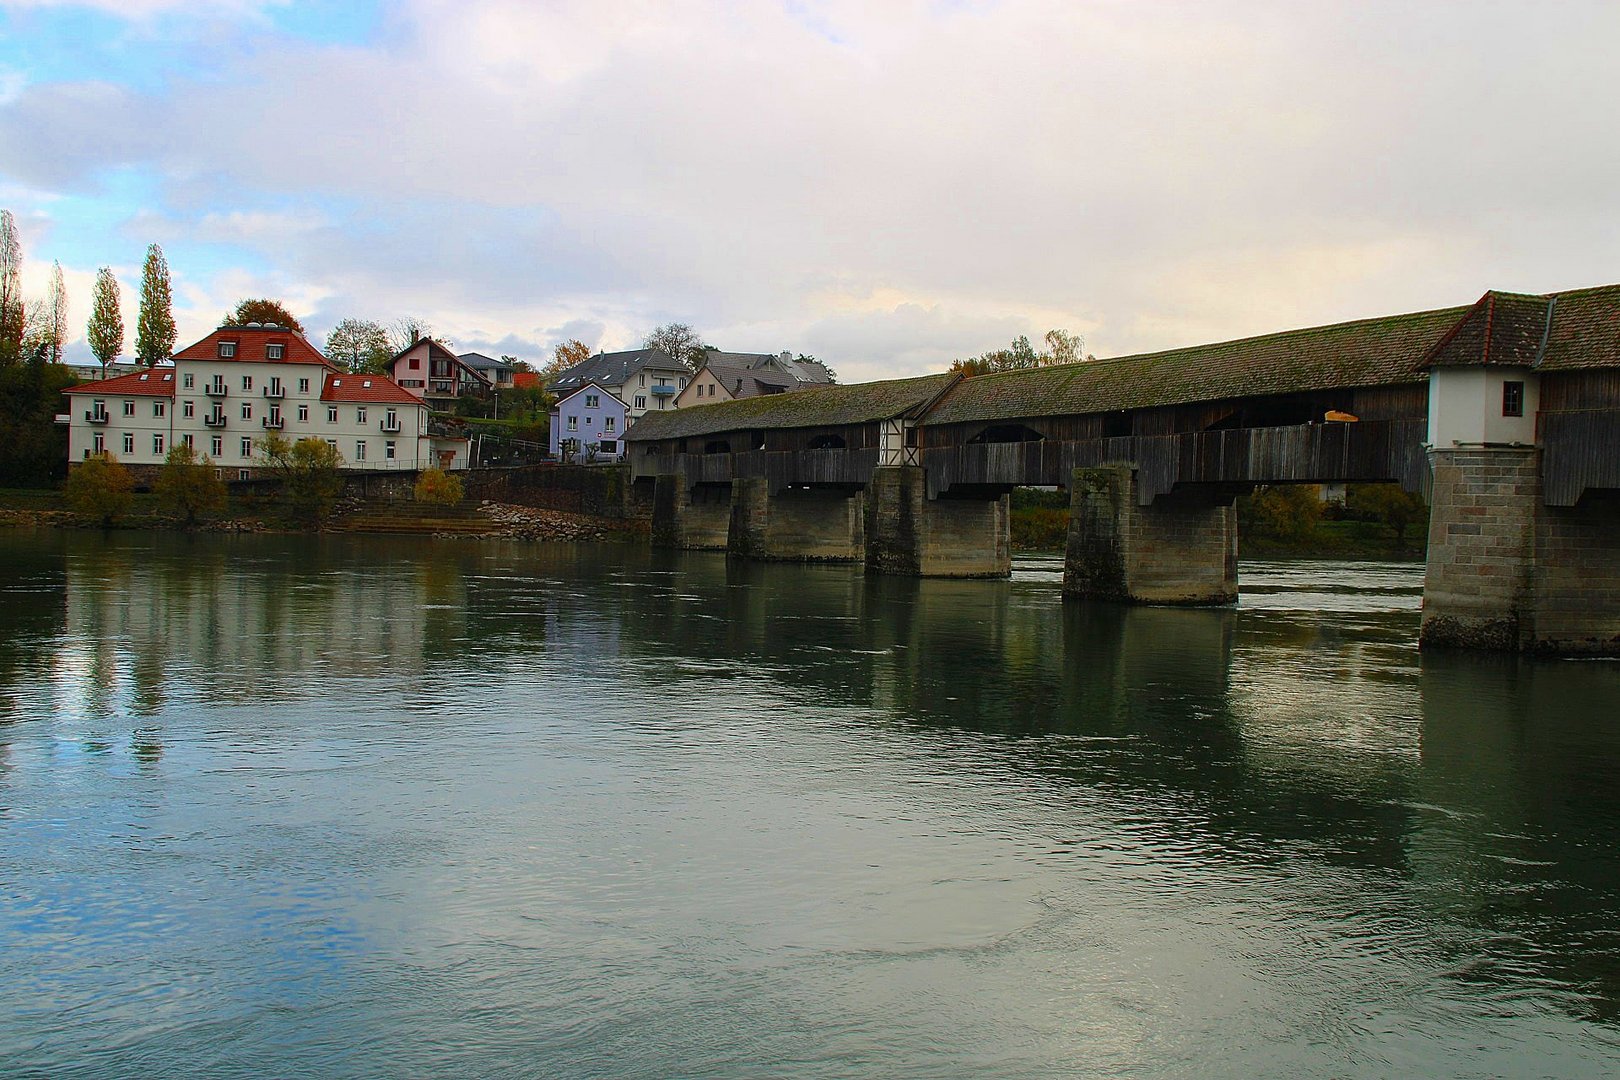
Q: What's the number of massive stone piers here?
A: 5